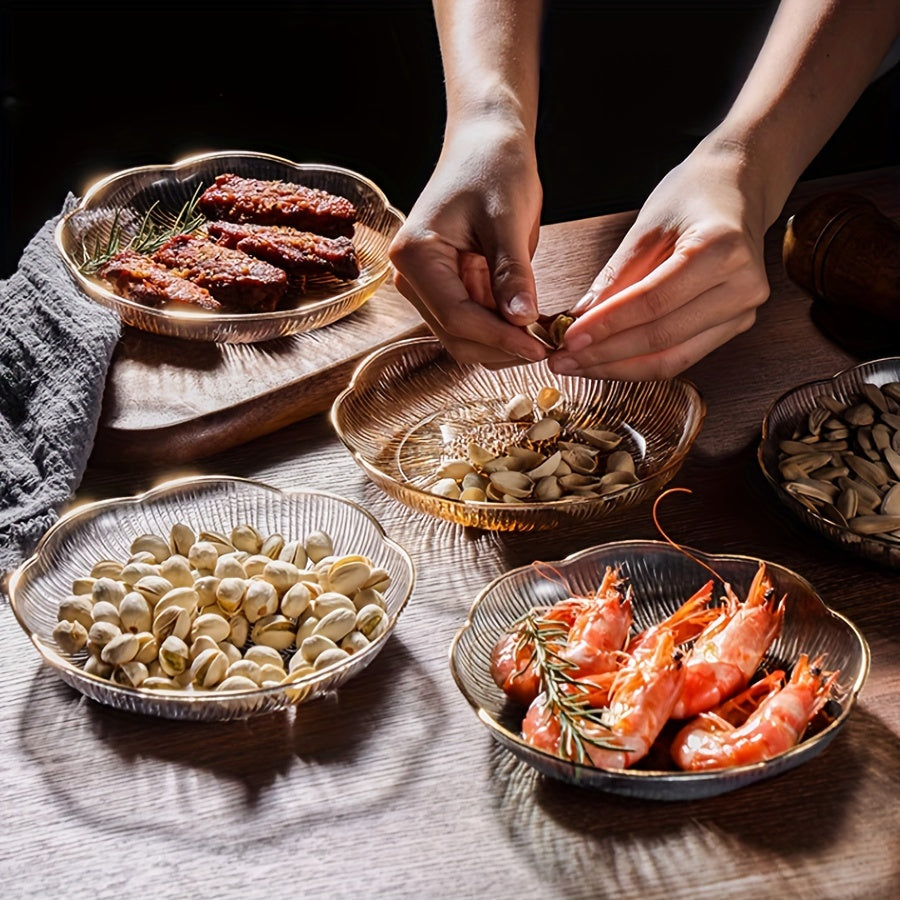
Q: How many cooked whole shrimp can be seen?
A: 4